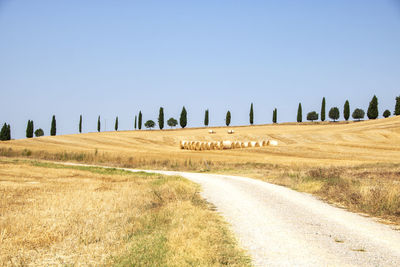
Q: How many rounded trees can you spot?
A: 7